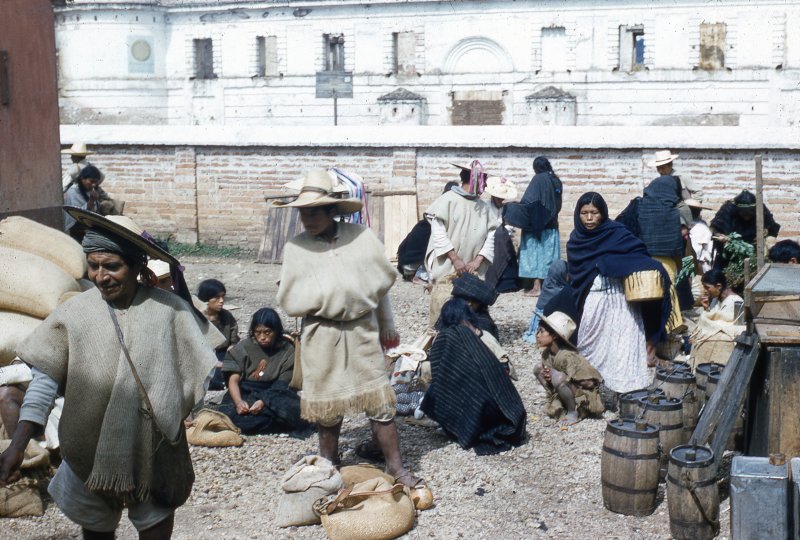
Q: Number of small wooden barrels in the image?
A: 8